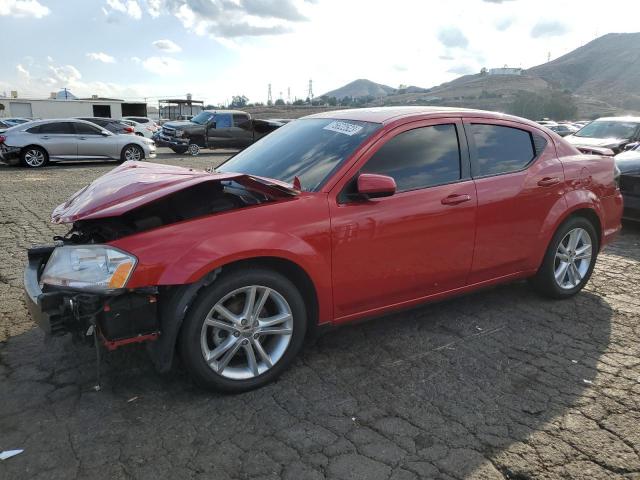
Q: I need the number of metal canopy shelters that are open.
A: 1